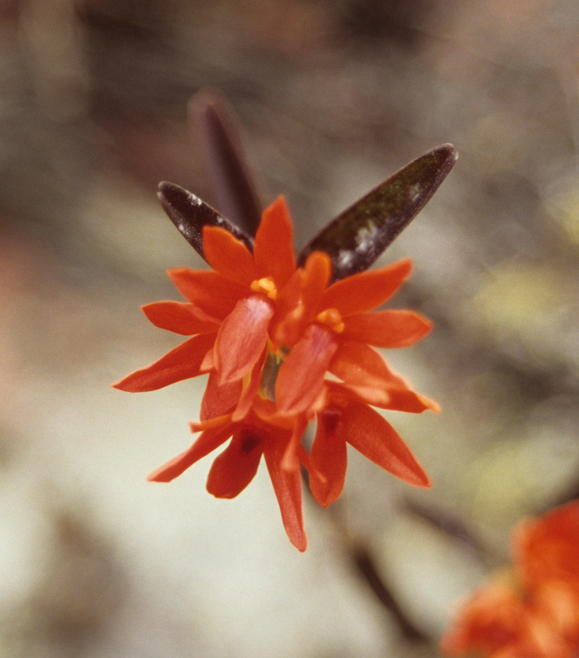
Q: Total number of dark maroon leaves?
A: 3